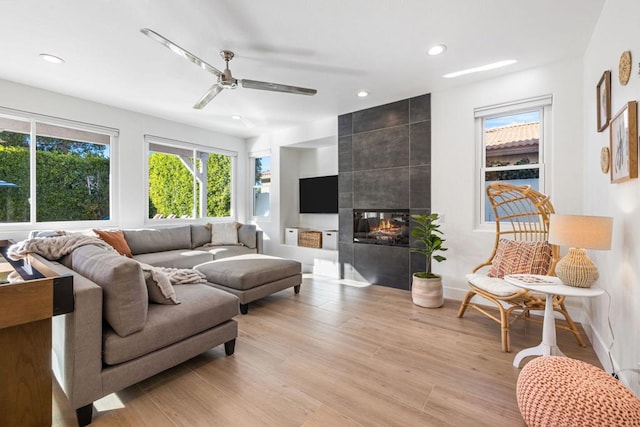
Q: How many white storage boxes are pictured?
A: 2